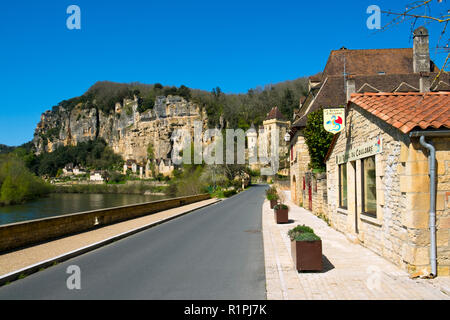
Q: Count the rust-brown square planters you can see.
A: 3